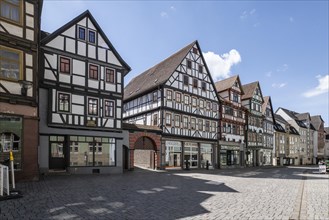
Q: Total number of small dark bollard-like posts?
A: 2